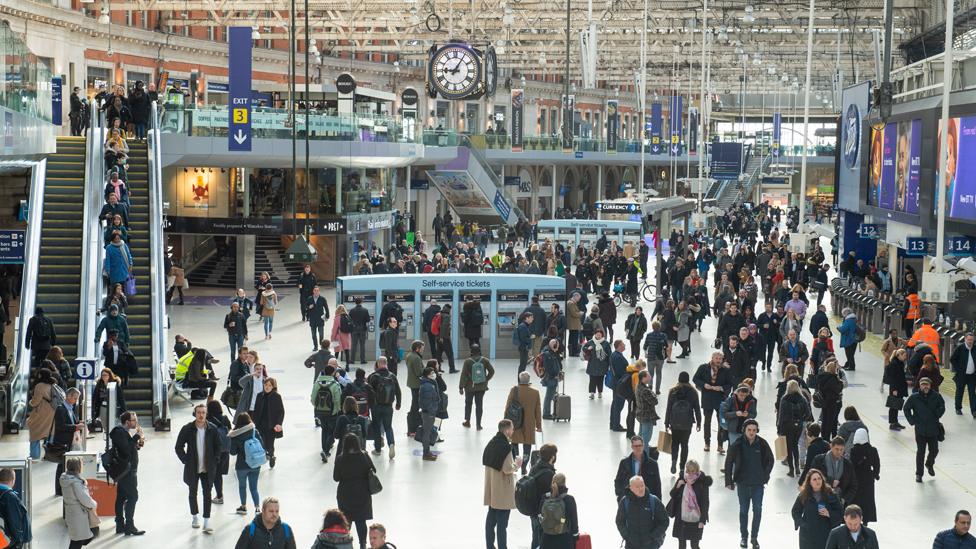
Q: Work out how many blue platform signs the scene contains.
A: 3